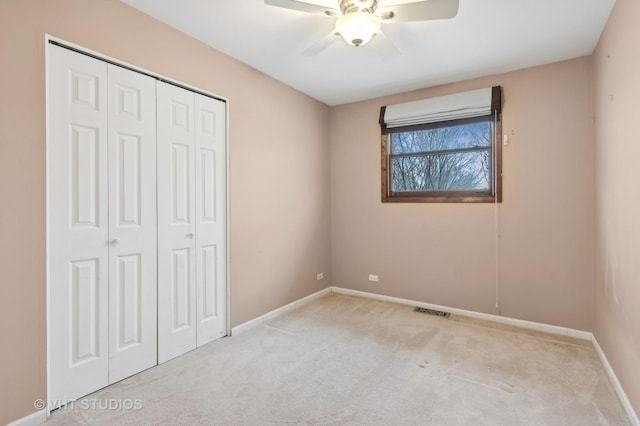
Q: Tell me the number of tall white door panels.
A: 4